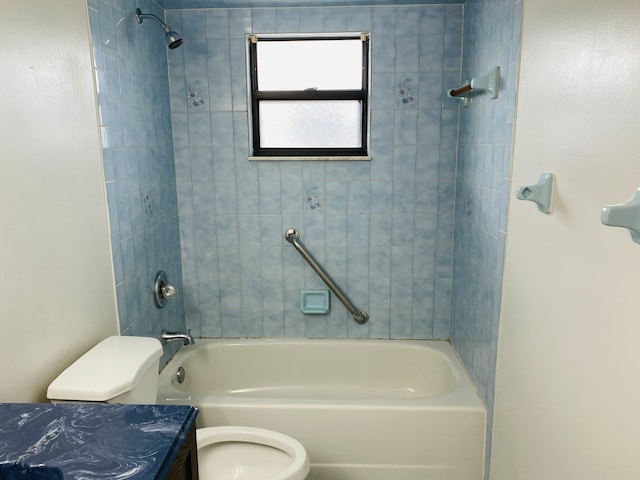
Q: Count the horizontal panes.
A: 2